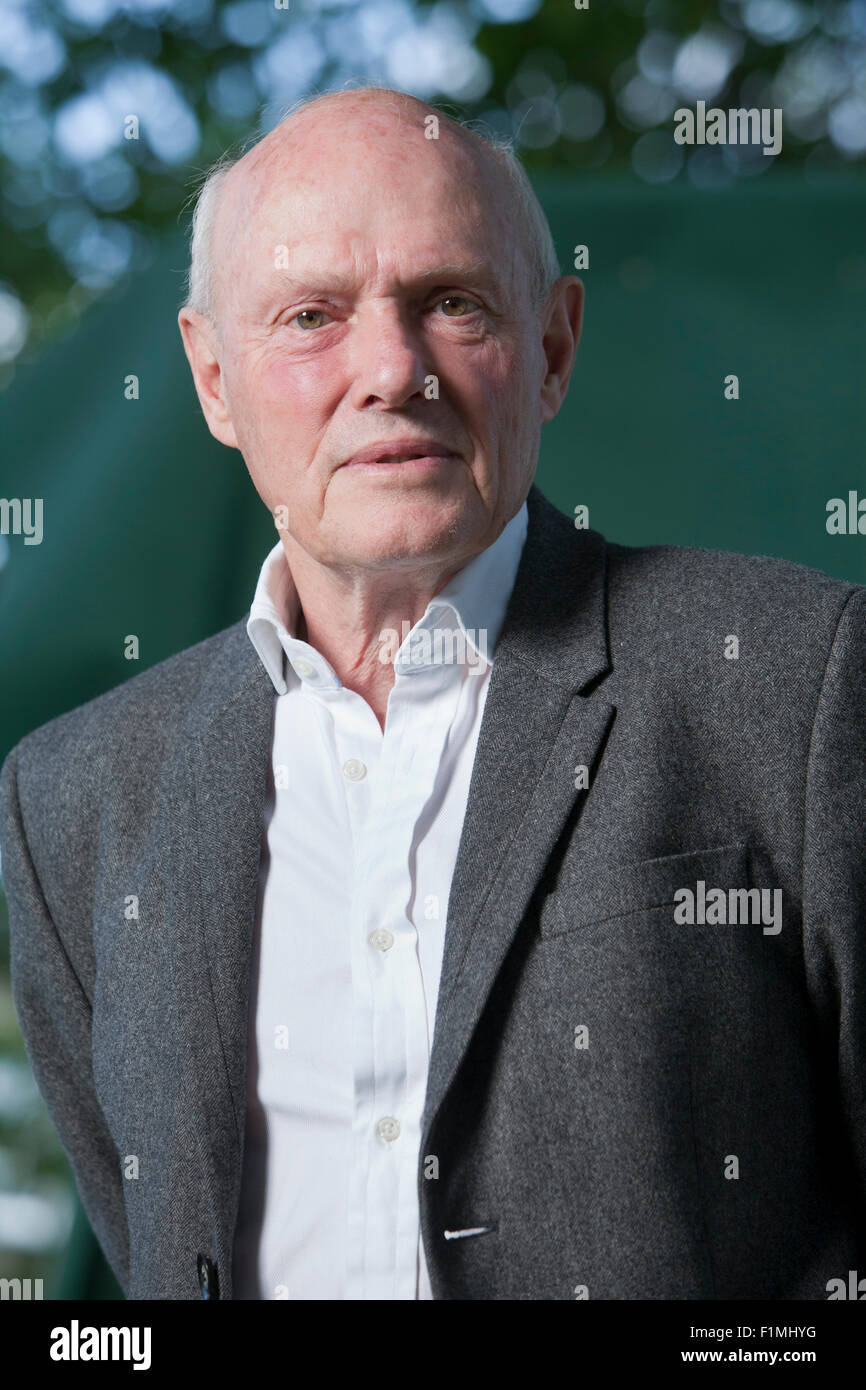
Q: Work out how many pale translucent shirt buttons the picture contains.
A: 4